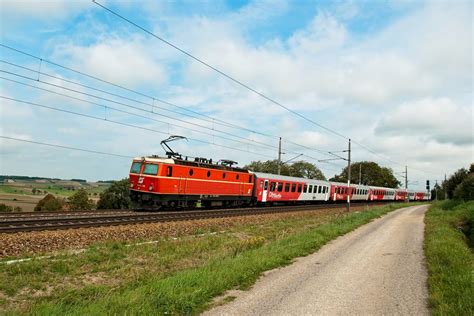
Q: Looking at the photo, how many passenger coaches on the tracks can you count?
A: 5